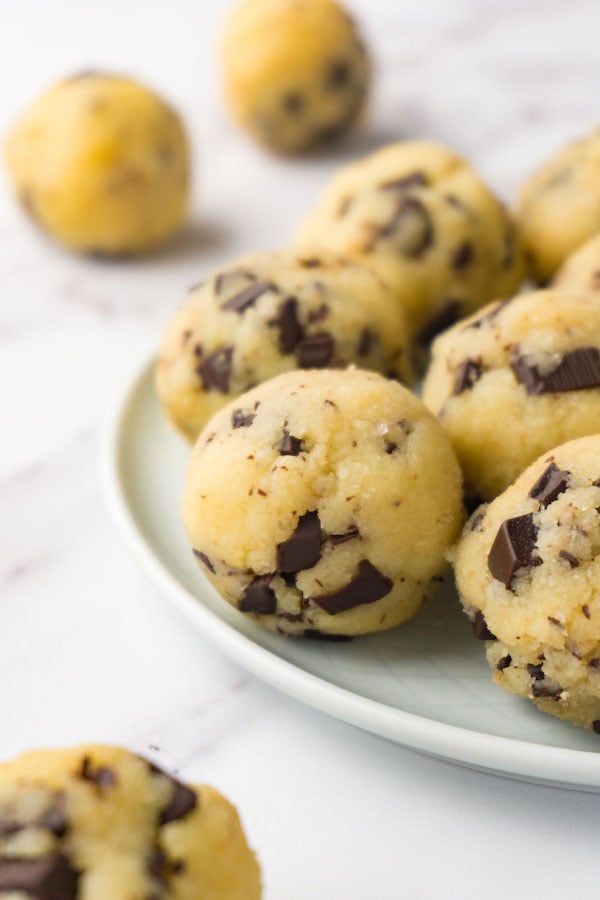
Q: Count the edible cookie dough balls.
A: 10